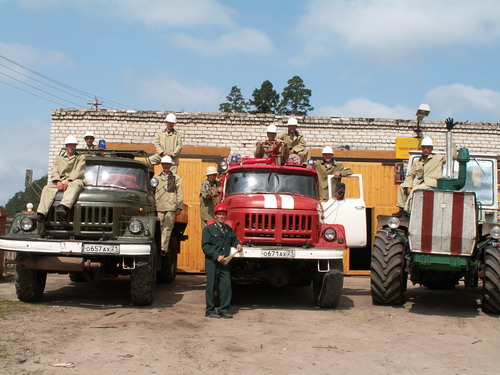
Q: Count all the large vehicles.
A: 3